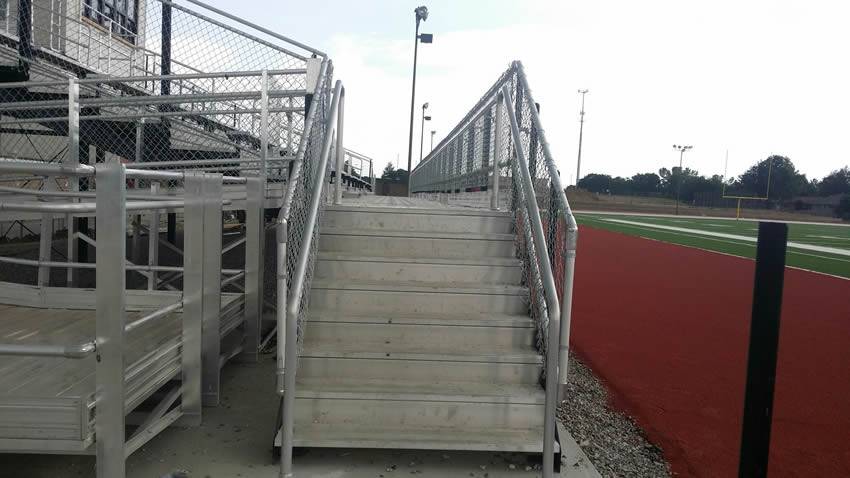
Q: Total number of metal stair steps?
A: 8